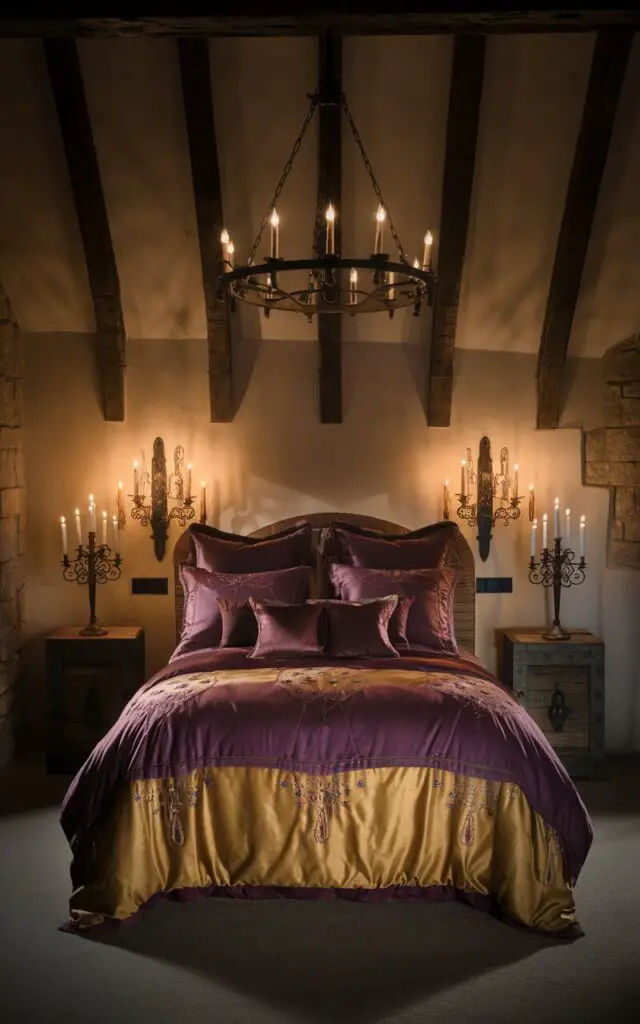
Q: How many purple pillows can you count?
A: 8